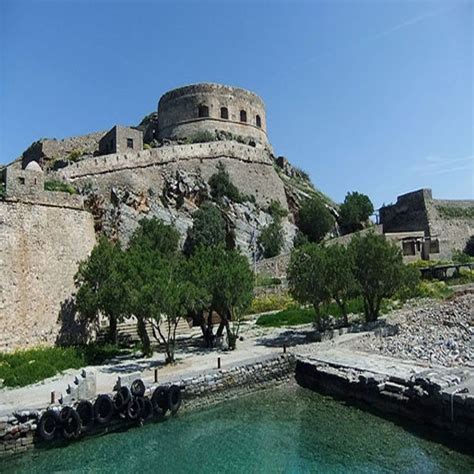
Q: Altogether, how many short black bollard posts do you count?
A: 4